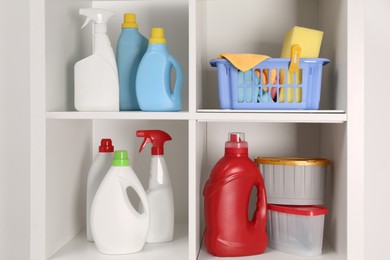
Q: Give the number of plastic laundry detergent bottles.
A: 5